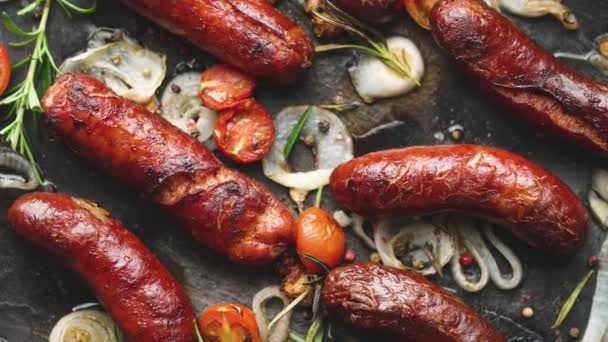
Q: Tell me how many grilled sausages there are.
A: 7